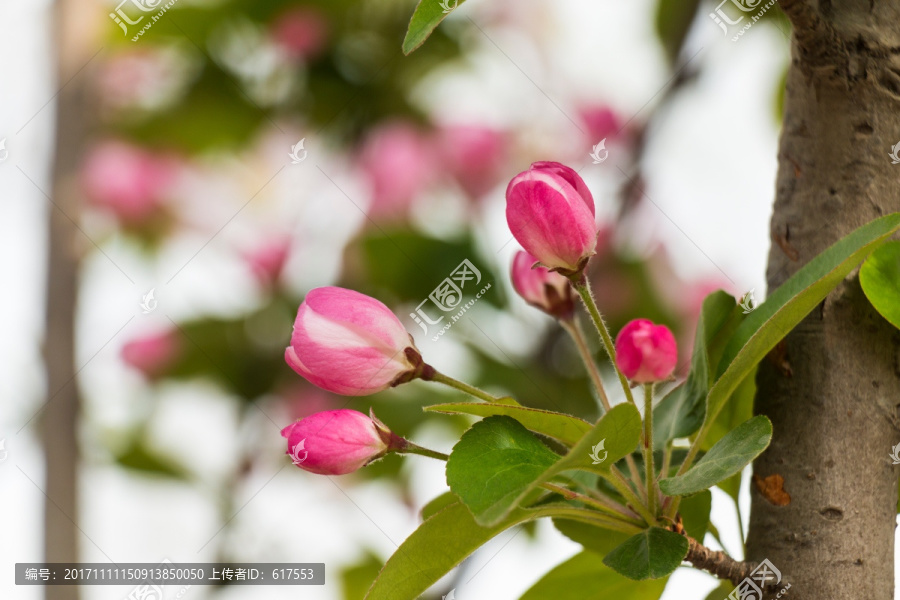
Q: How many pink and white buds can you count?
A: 5